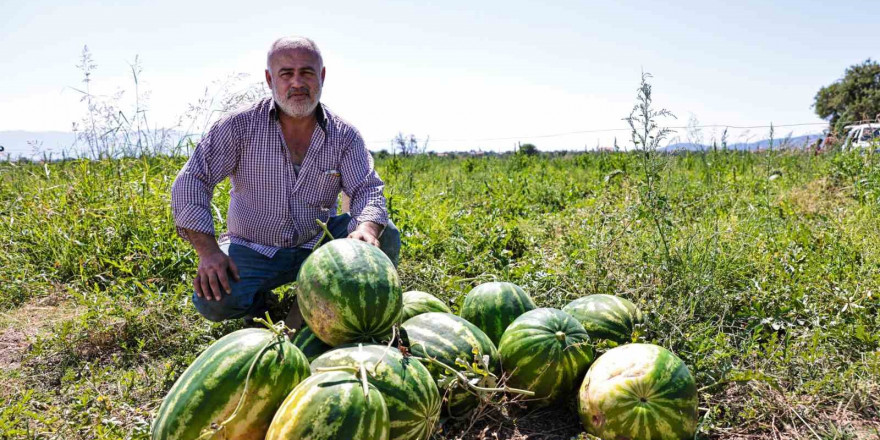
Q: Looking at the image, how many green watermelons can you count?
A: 11